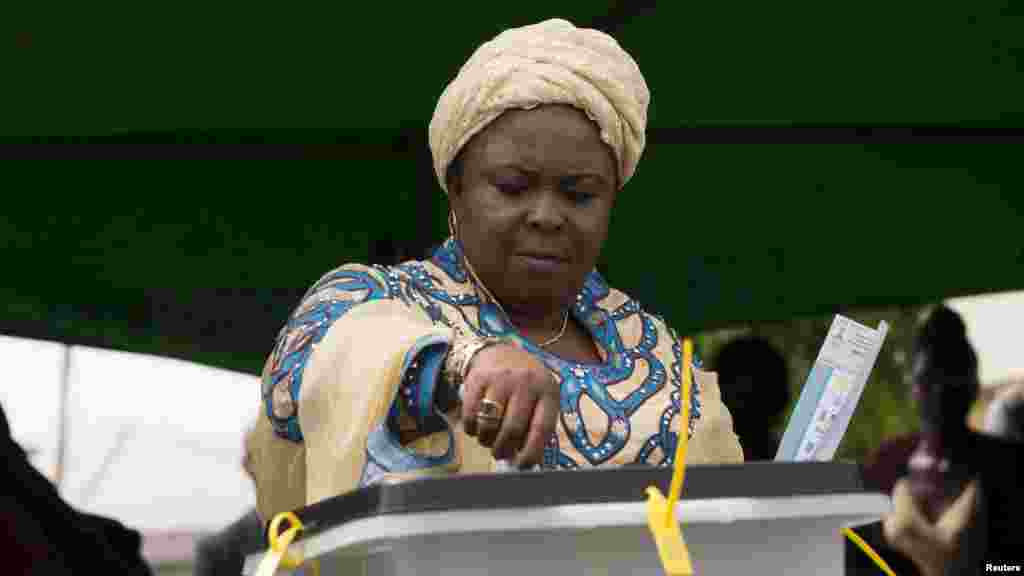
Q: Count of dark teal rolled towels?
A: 0